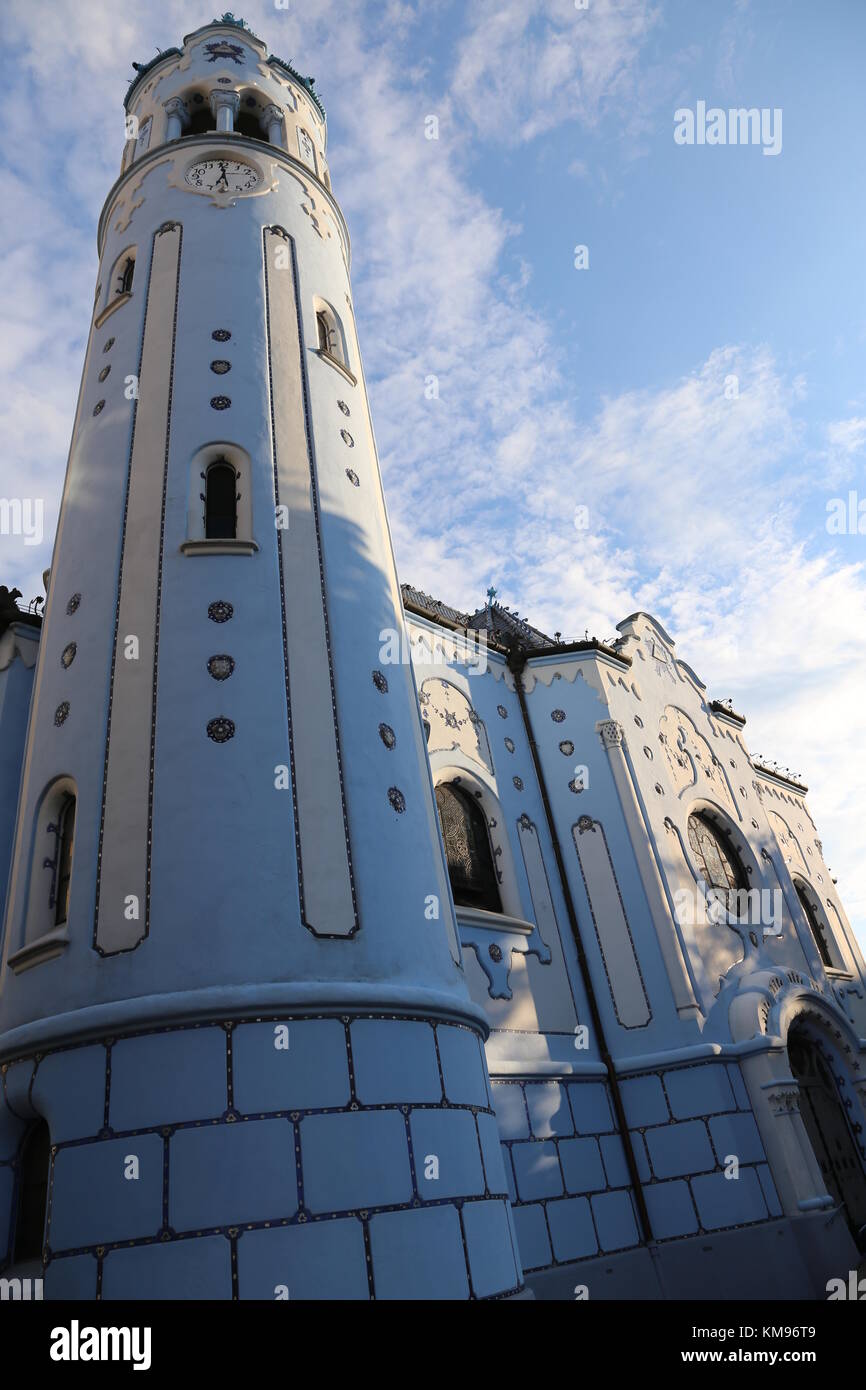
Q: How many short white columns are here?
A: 3